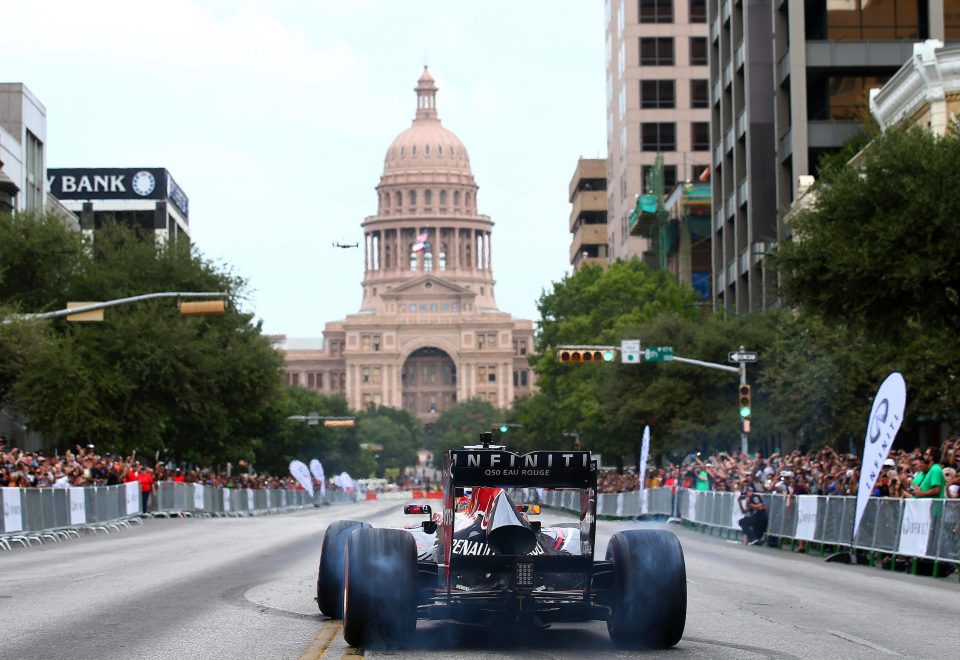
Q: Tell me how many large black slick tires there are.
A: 3